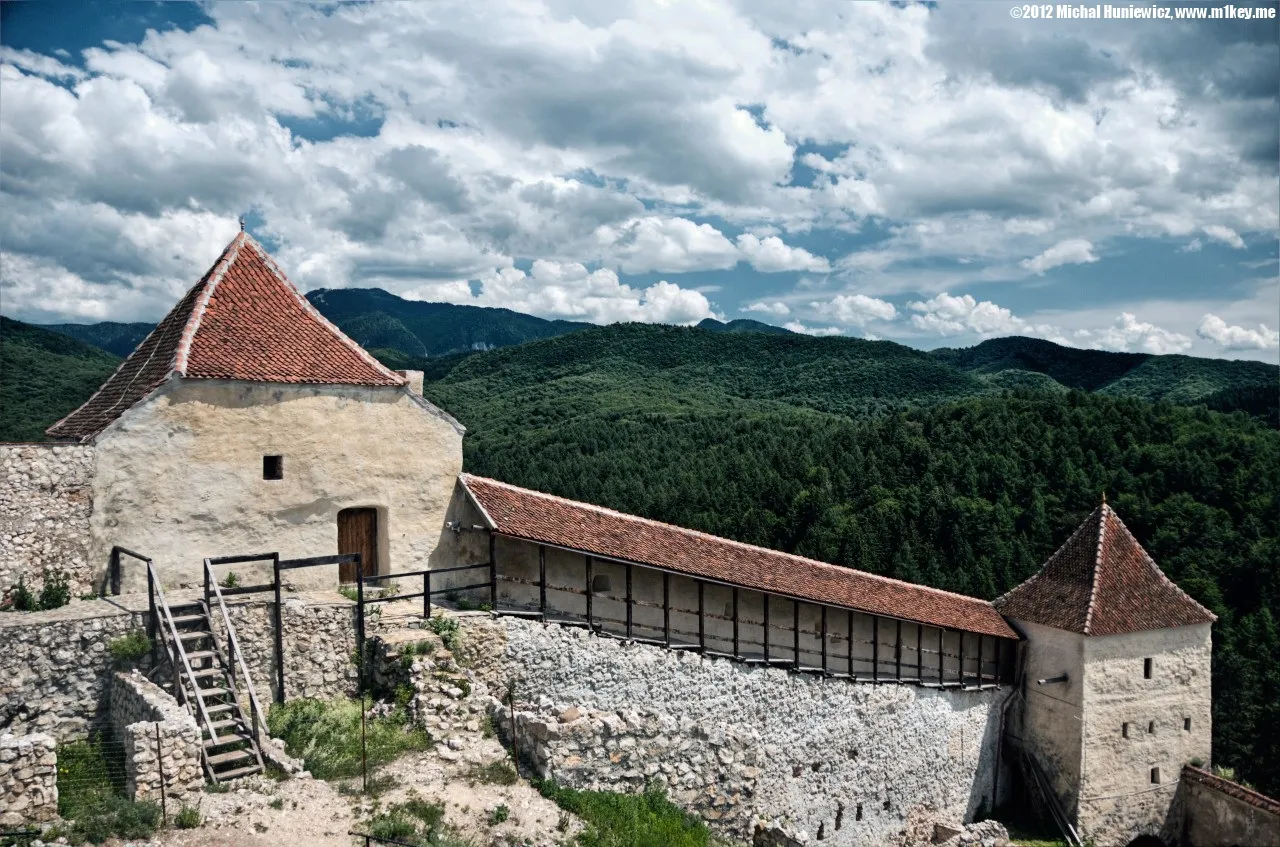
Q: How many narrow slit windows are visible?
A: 5